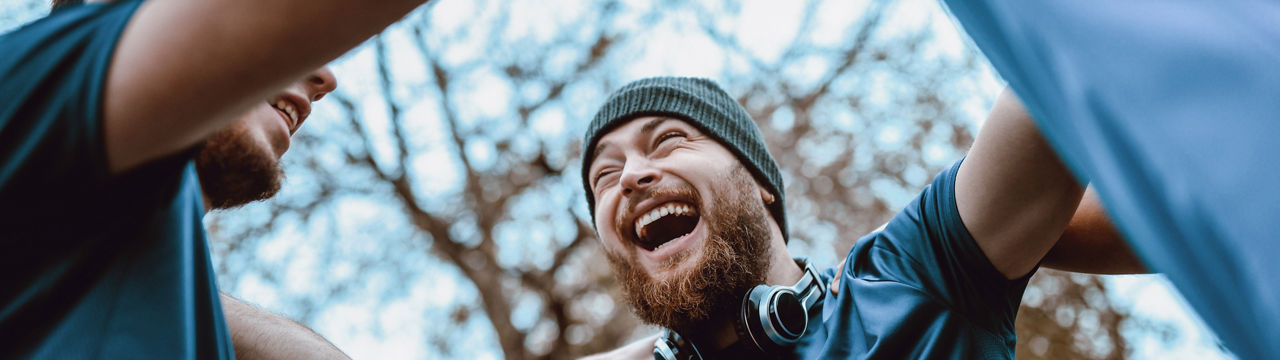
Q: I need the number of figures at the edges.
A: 2